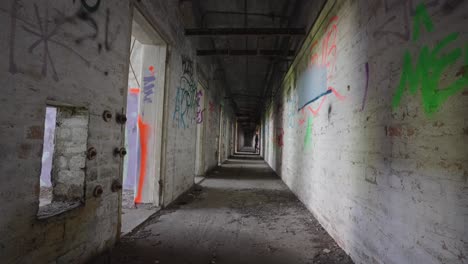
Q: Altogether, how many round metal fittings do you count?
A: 6